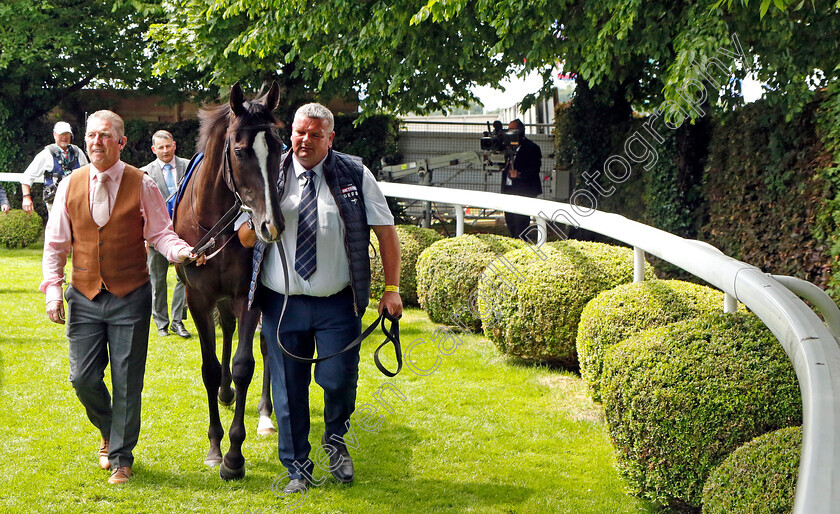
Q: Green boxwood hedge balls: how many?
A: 7